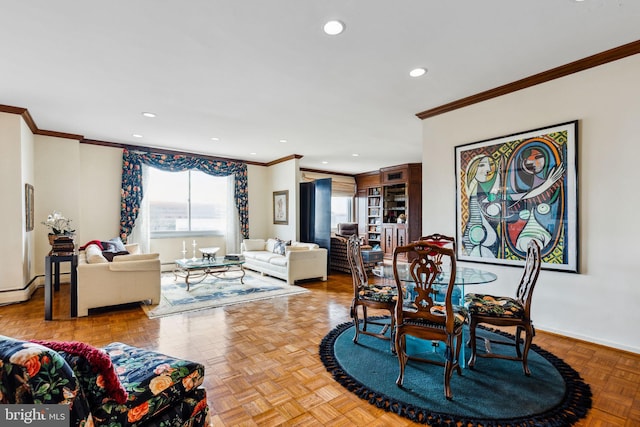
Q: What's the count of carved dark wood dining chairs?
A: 4